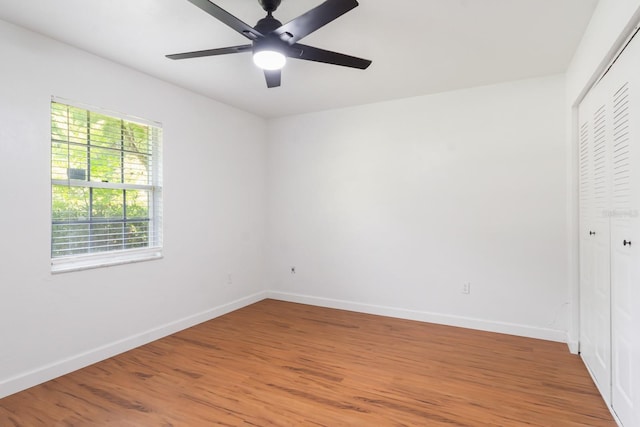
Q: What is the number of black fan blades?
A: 5